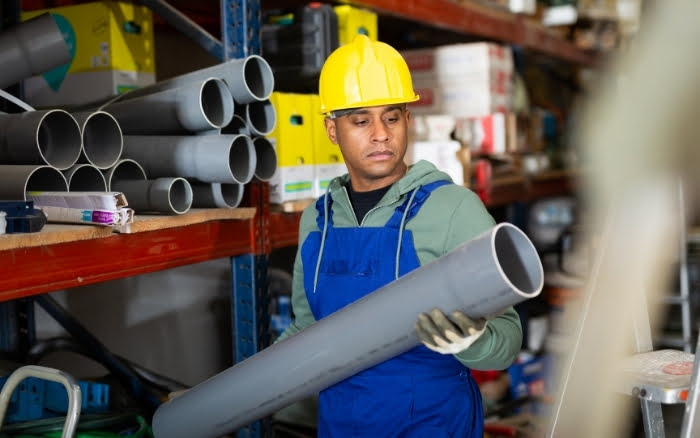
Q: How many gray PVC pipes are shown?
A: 15